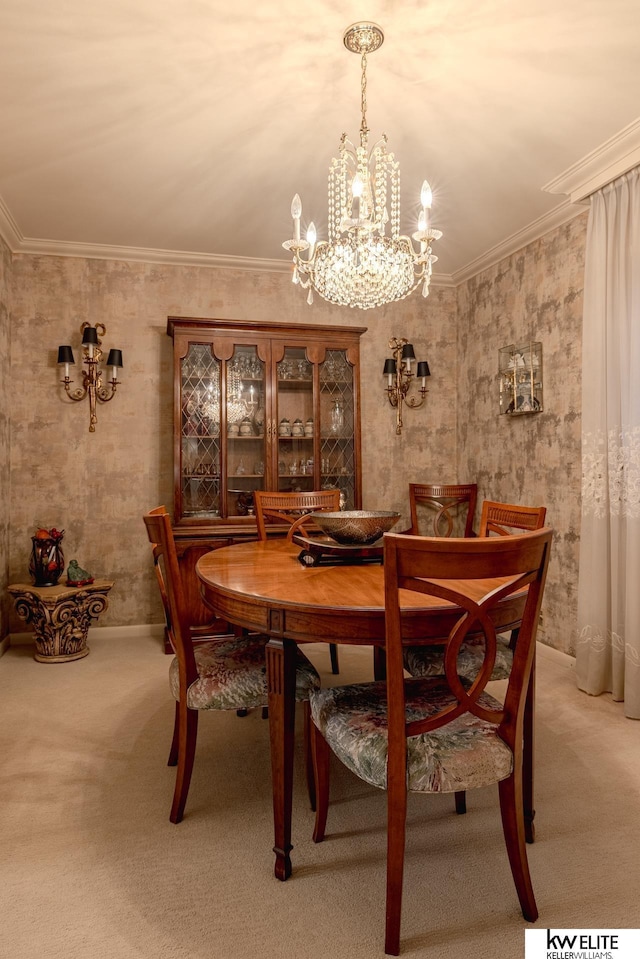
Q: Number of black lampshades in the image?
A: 6